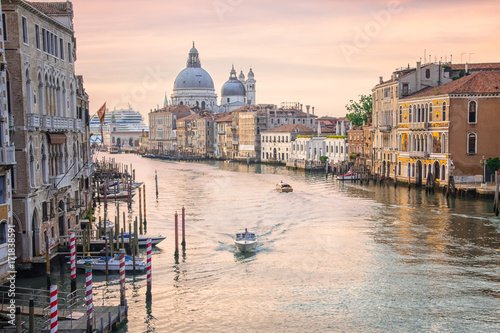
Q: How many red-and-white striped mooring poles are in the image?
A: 5